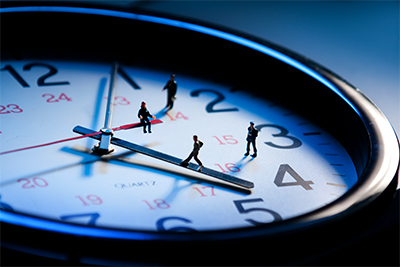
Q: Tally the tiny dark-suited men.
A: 4